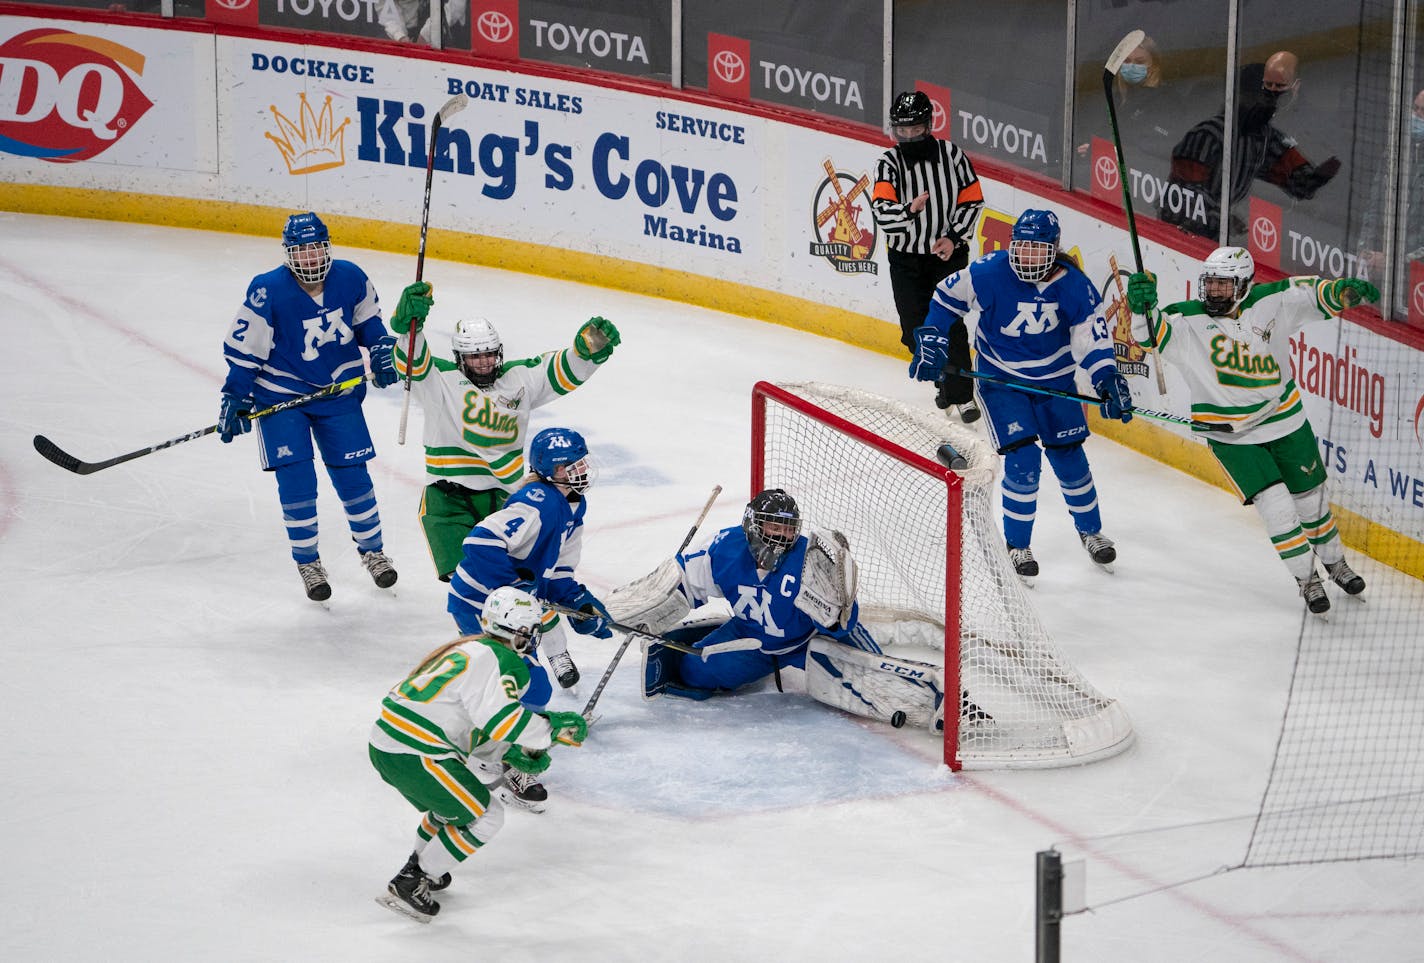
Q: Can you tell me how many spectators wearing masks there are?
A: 3